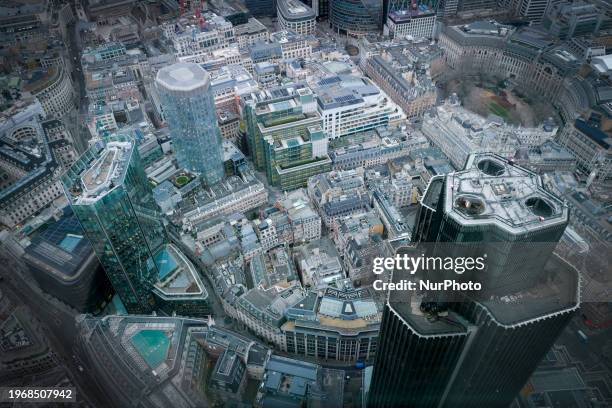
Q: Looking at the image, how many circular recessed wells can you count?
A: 3